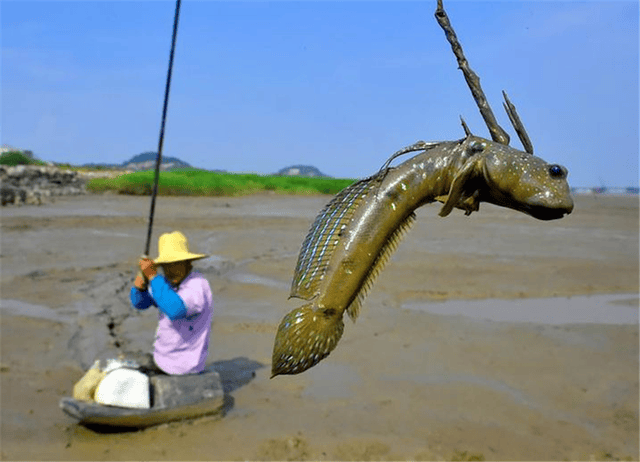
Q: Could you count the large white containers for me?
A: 1